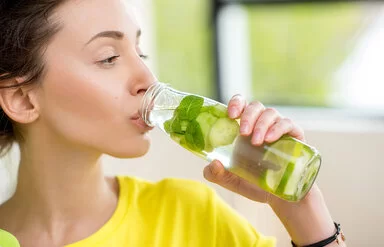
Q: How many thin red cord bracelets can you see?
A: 0